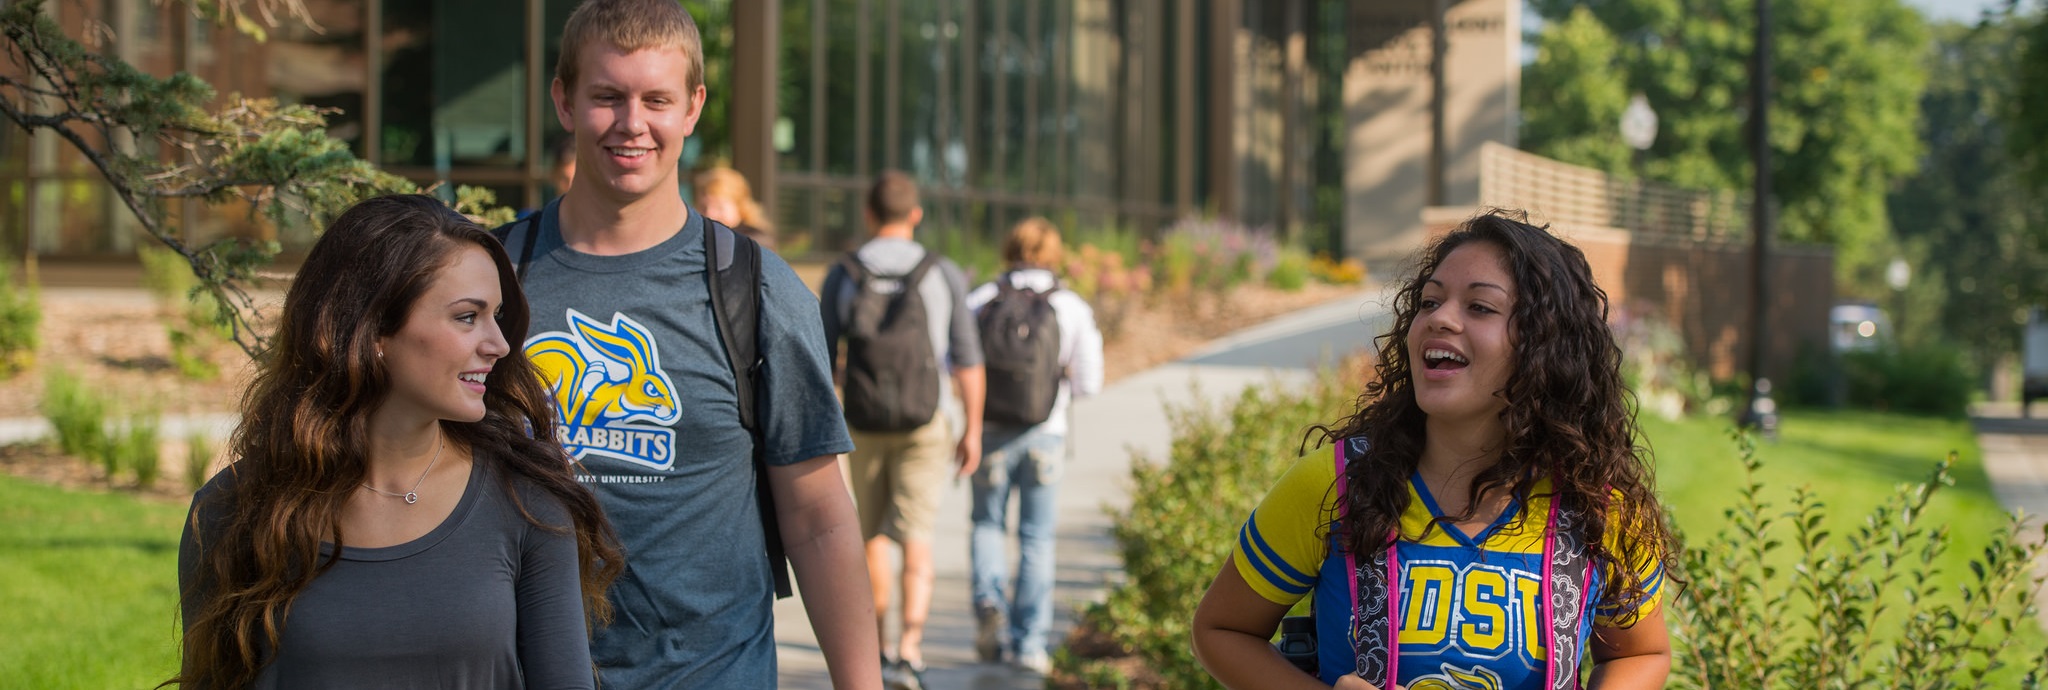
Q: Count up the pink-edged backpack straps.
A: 2